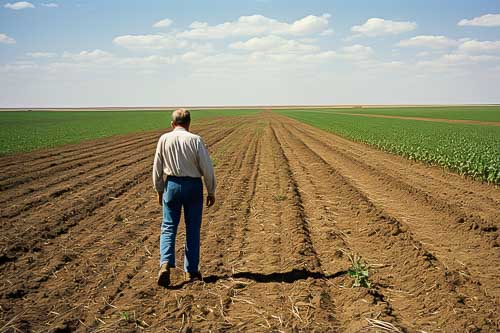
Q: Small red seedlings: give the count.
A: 0